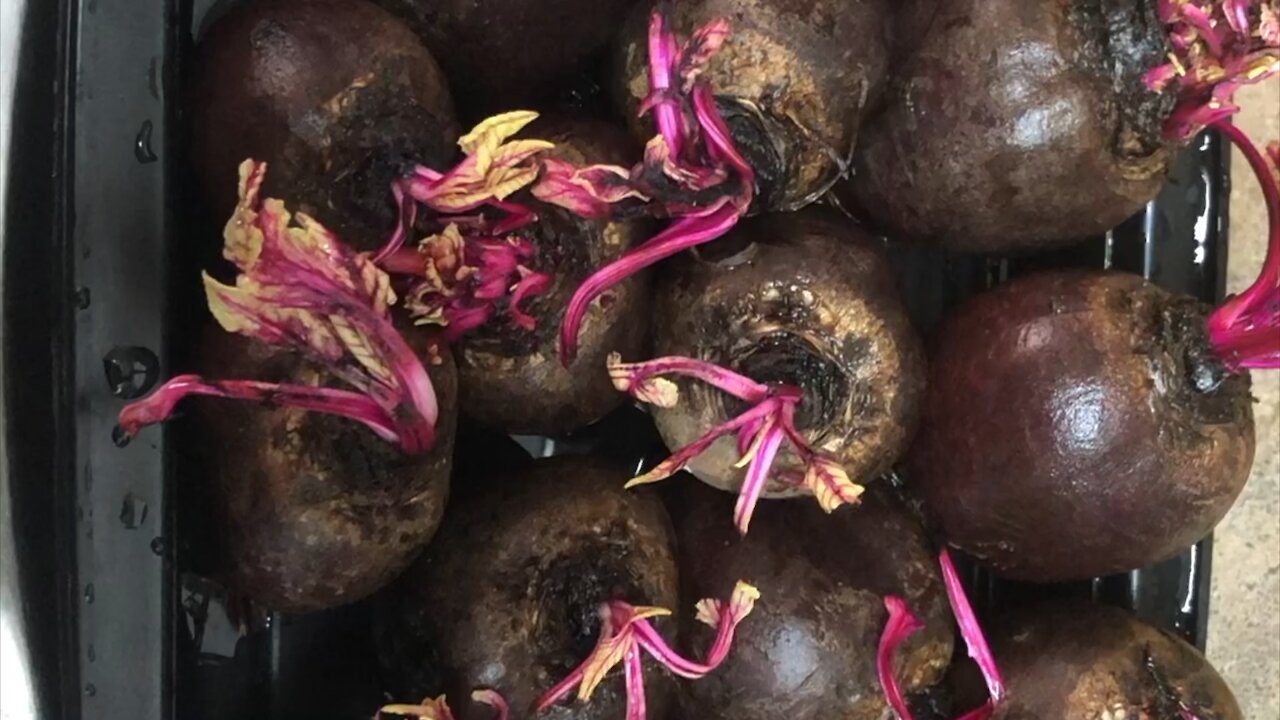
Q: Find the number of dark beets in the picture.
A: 11